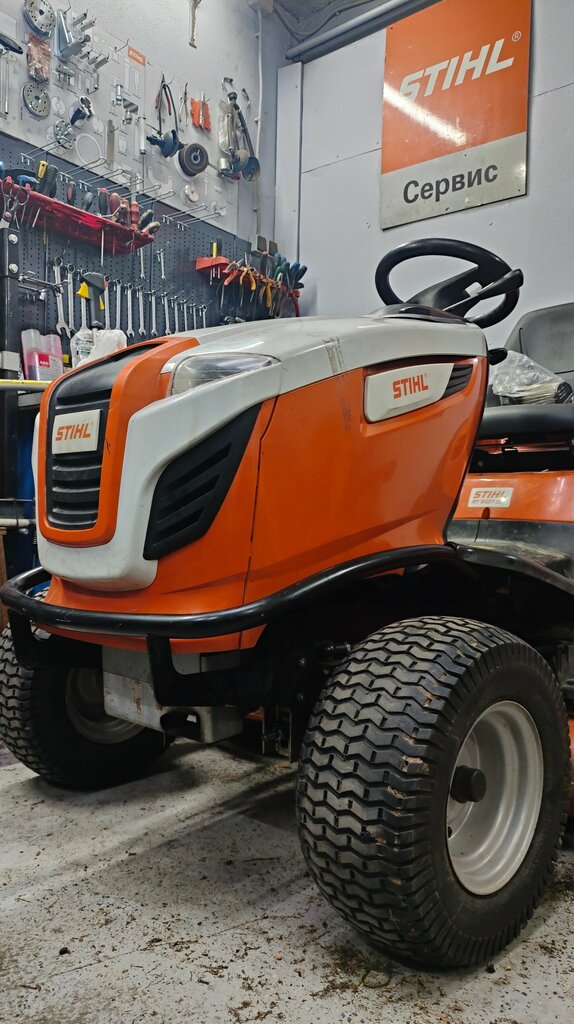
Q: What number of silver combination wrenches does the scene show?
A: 15